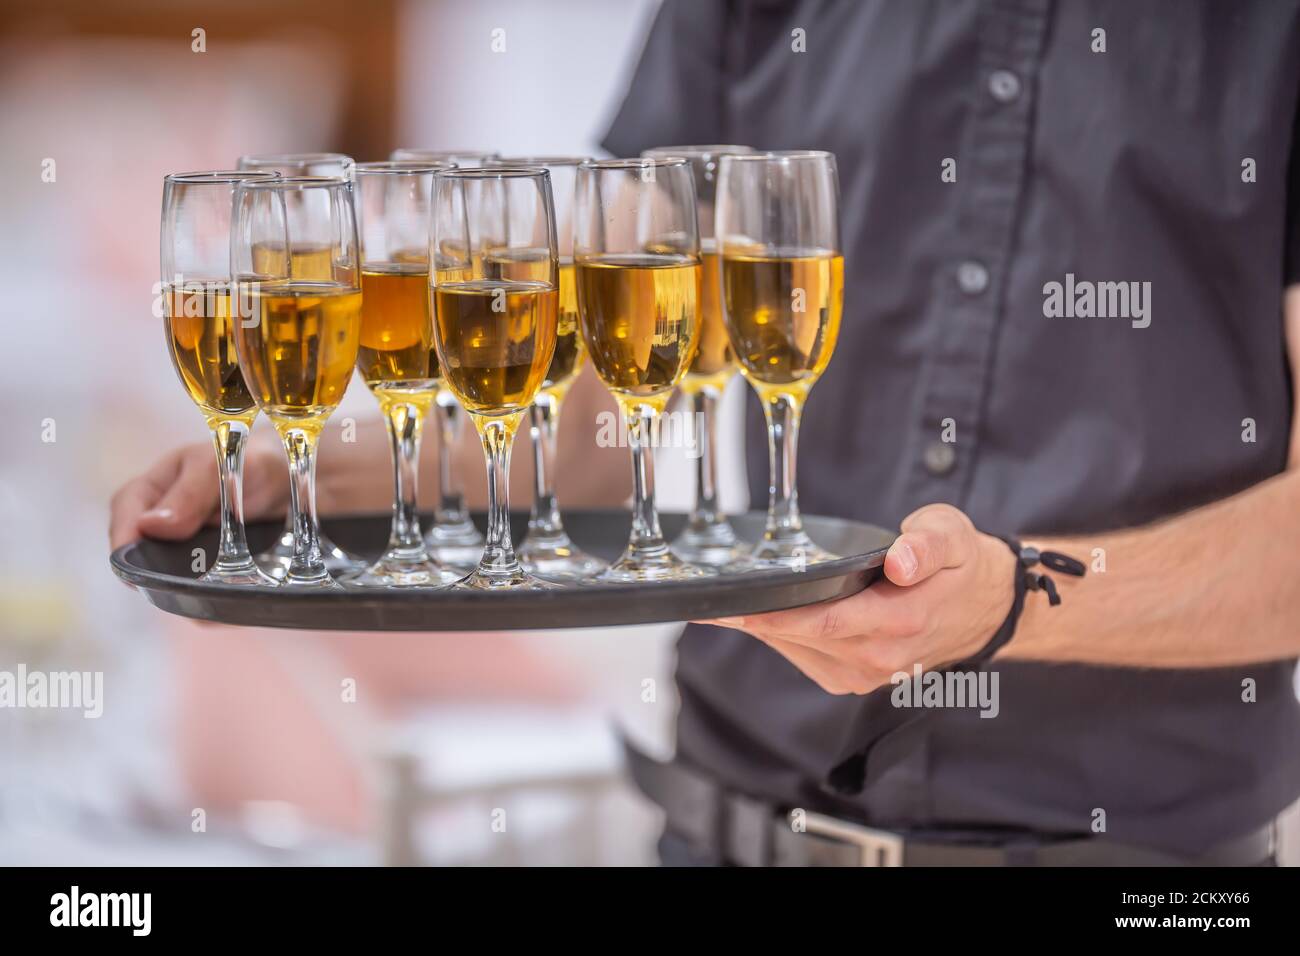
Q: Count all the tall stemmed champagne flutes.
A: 10